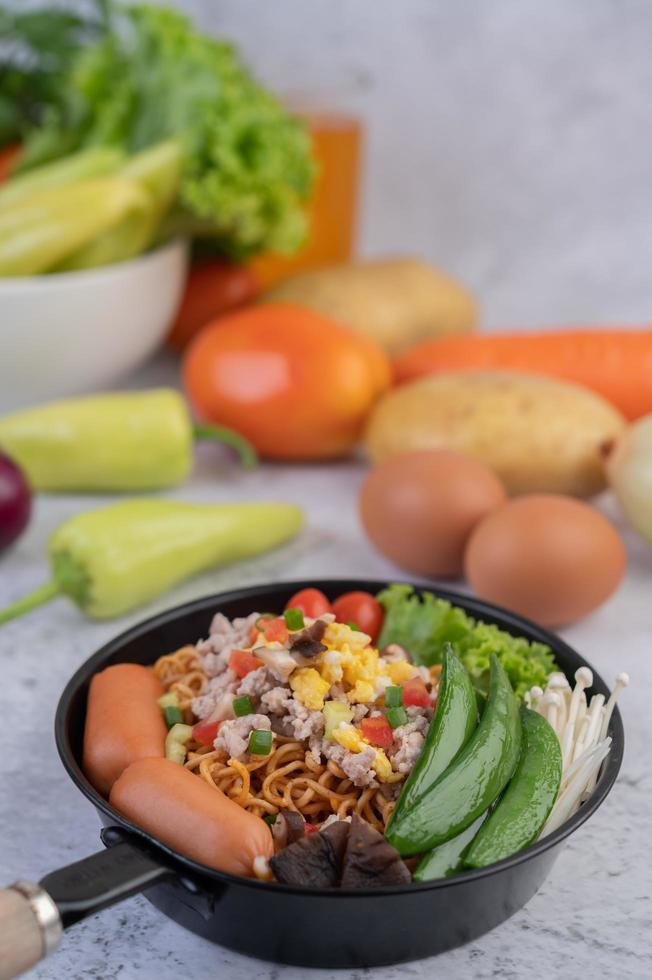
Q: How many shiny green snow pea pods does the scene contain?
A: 4